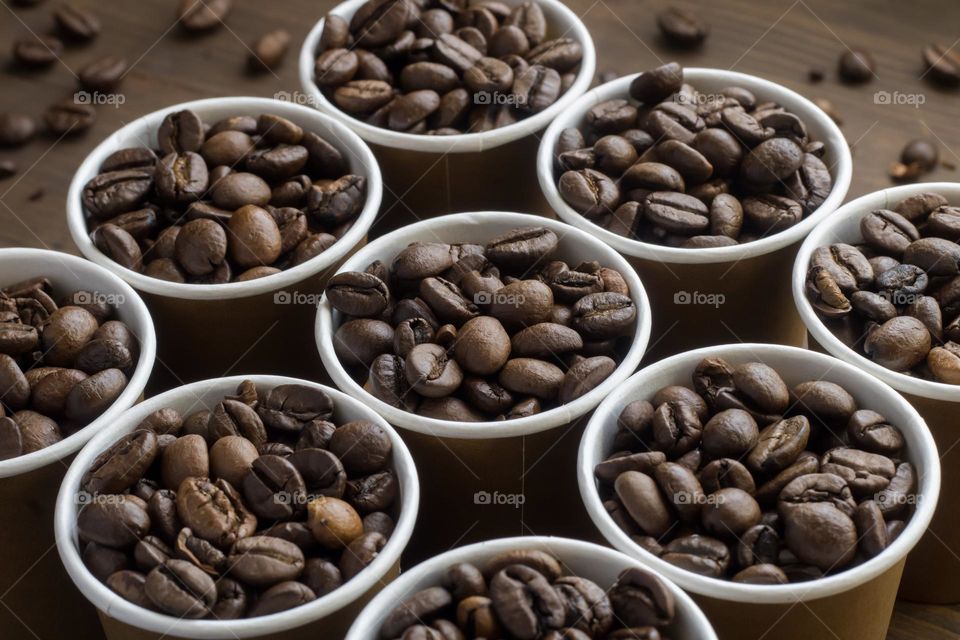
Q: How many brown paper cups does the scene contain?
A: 9